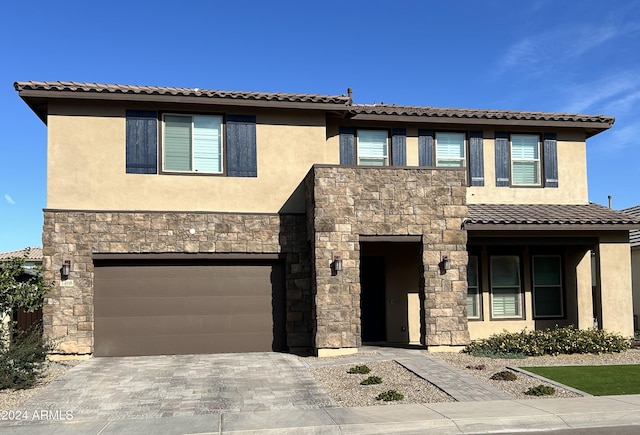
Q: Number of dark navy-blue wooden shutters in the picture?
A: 8